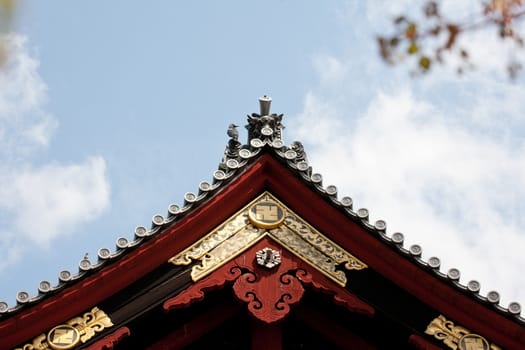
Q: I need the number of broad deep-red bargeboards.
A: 2